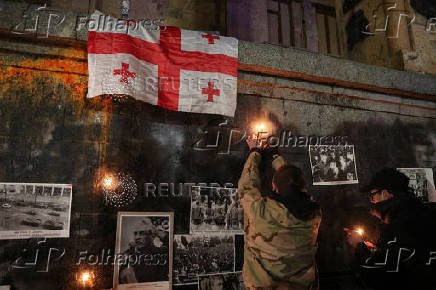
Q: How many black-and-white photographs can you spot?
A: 7